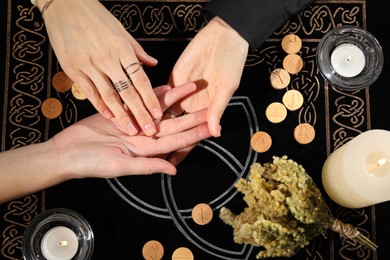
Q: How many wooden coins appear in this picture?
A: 13